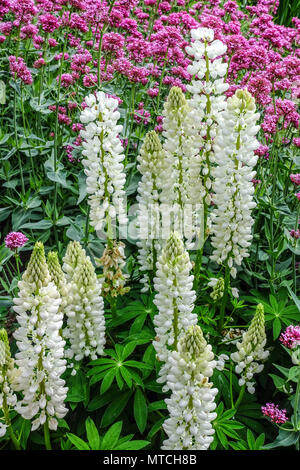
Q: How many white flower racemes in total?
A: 13